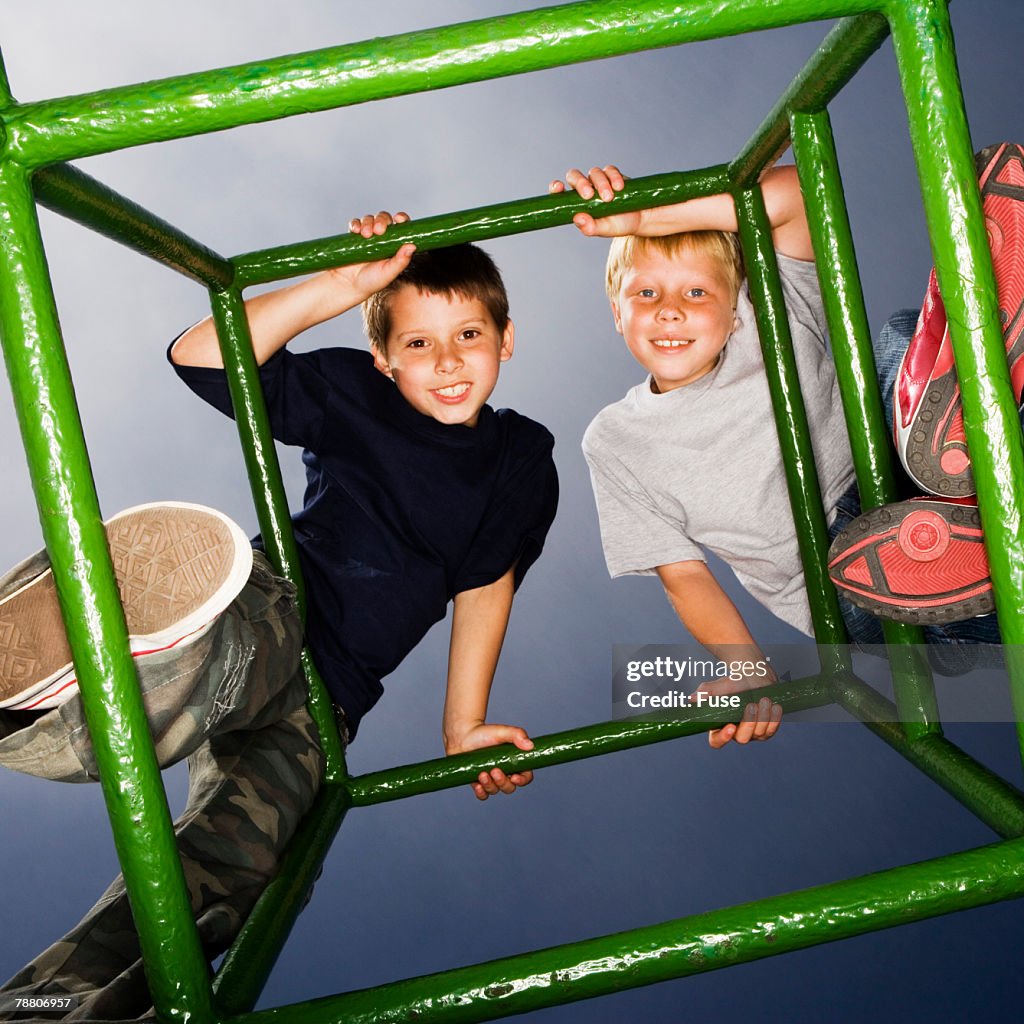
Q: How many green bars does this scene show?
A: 13